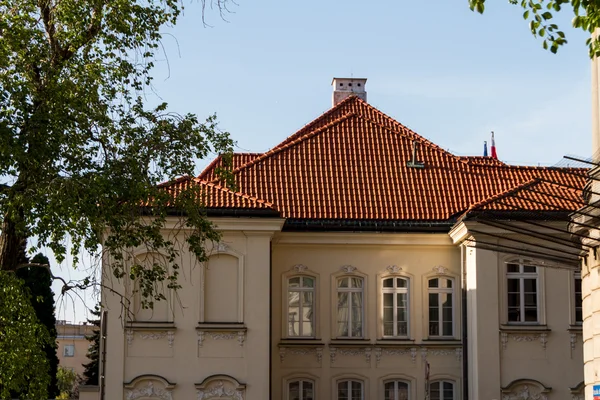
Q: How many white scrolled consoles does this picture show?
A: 15